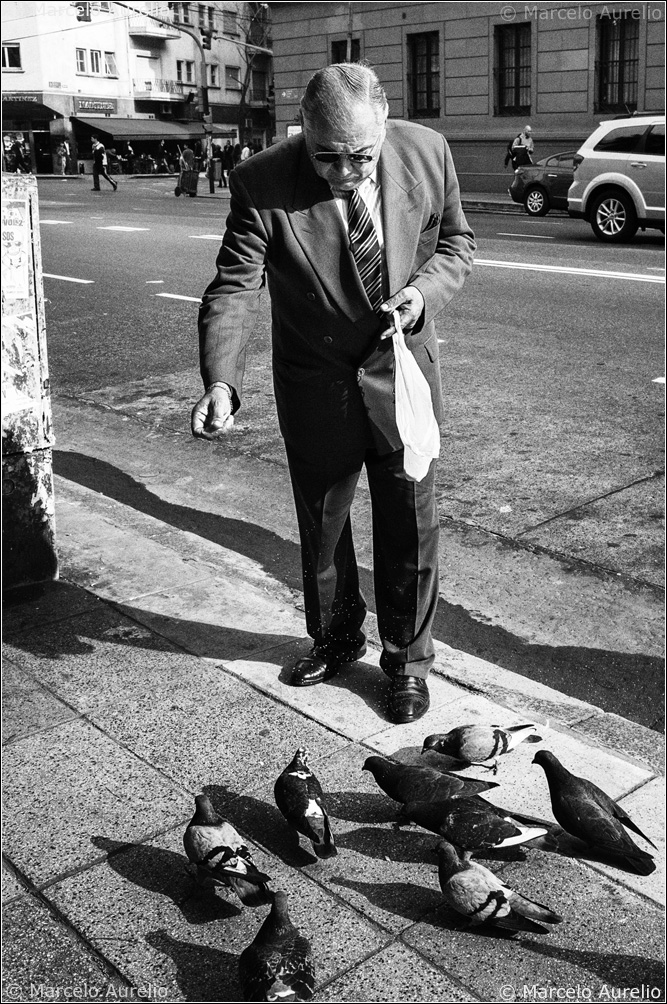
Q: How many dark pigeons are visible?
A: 5